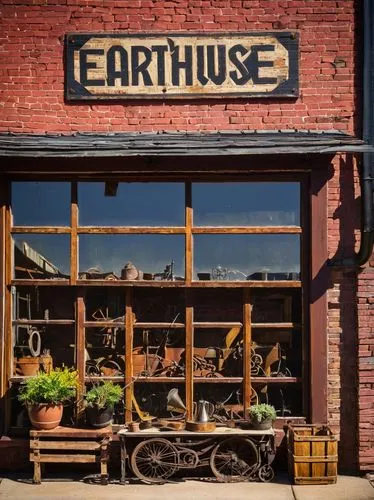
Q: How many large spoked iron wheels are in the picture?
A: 2